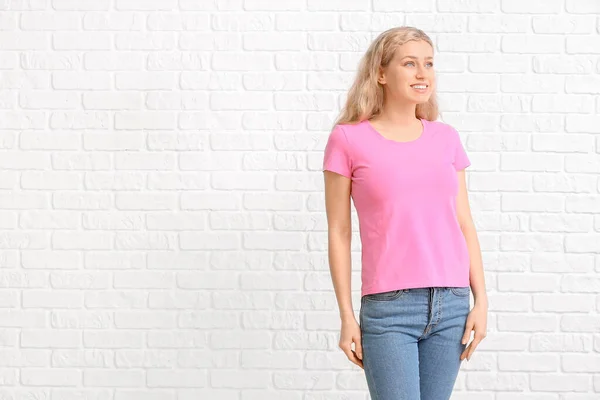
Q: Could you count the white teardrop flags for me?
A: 0